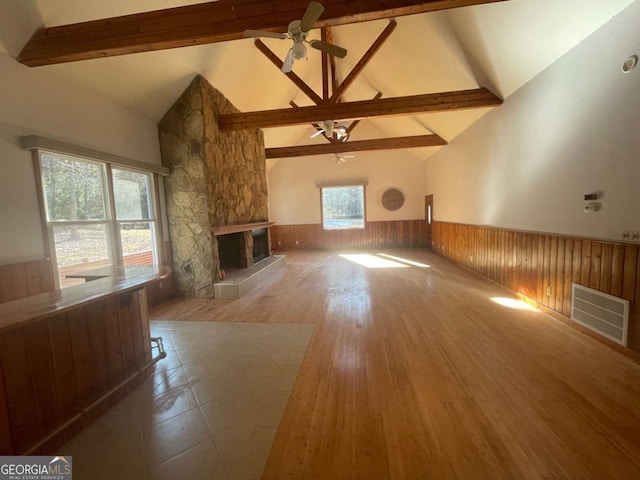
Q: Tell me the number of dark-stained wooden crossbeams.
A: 3